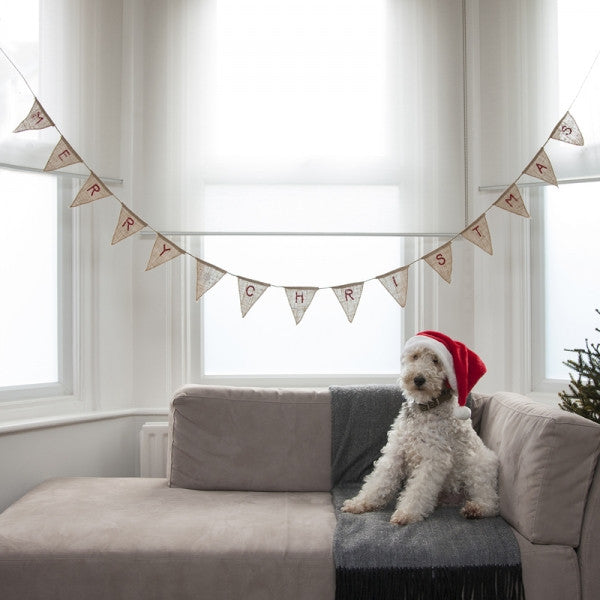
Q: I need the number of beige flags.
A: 15